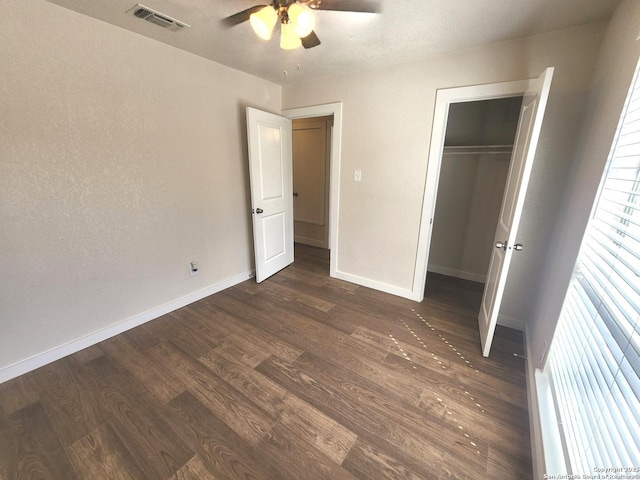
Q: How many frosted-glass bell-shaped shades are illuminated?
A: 3